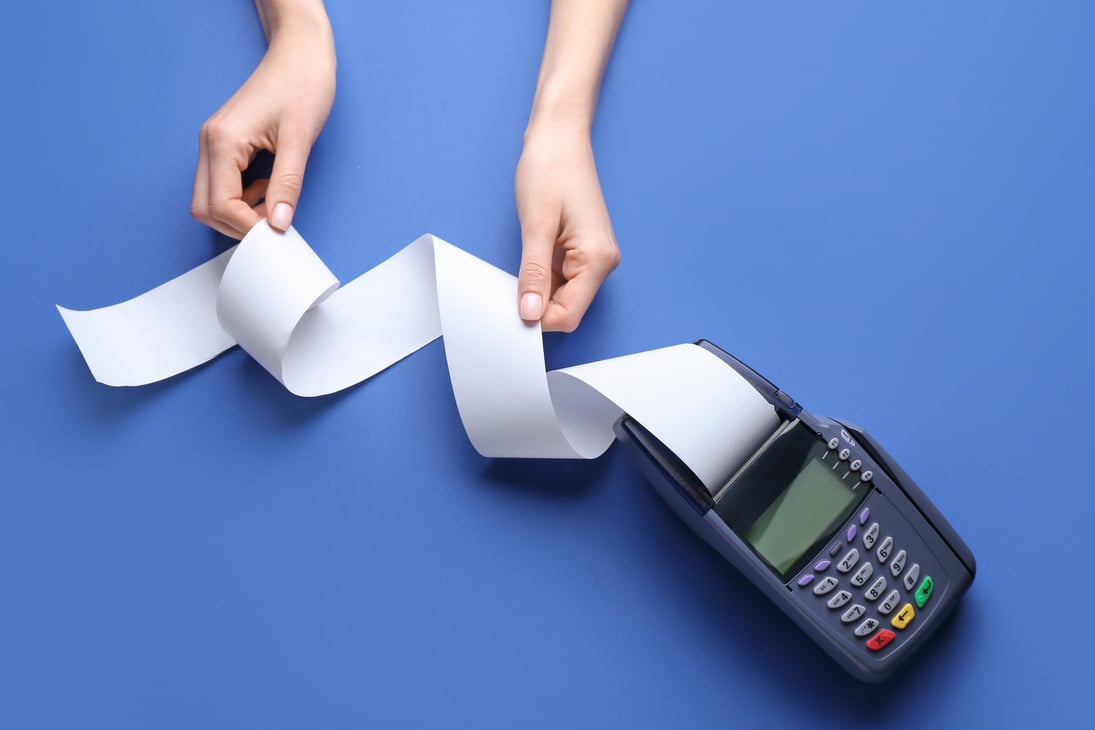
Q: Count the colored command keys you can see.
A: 3